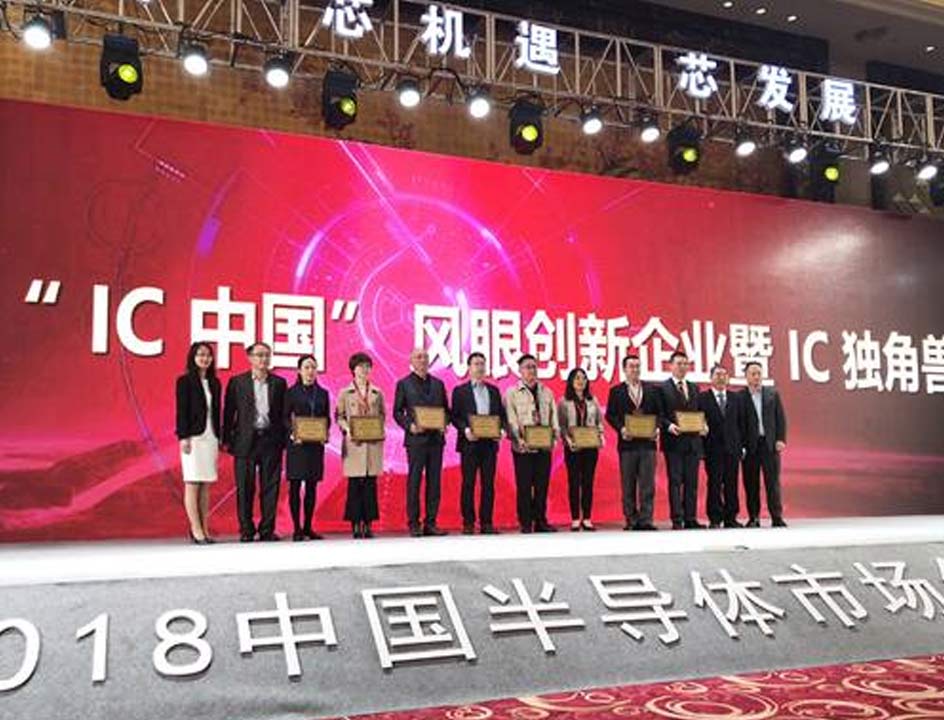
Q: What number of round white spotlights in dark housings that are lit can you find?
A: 11